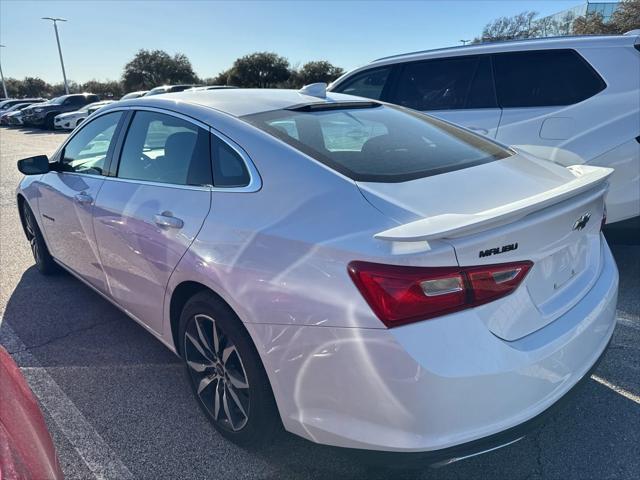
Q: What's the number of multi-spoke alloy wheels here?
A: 2